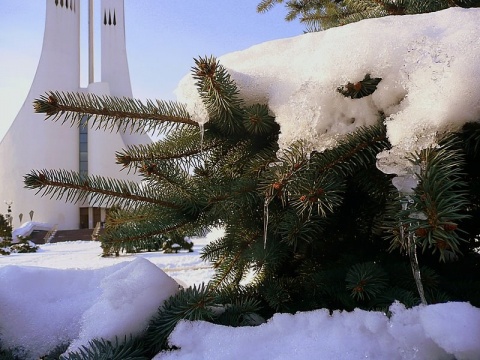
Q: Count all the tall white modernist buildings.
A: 1